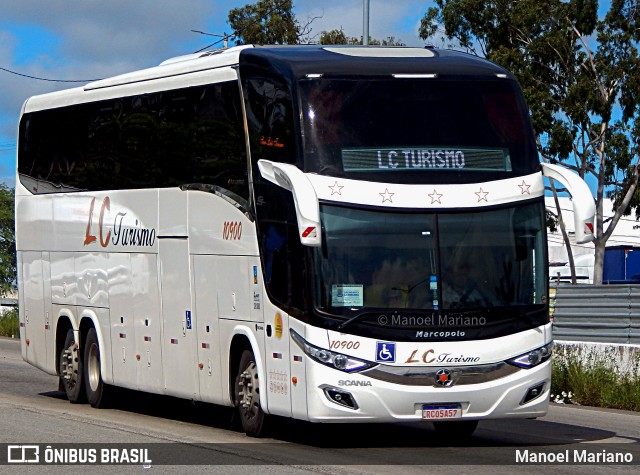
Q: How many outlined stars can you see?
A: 5